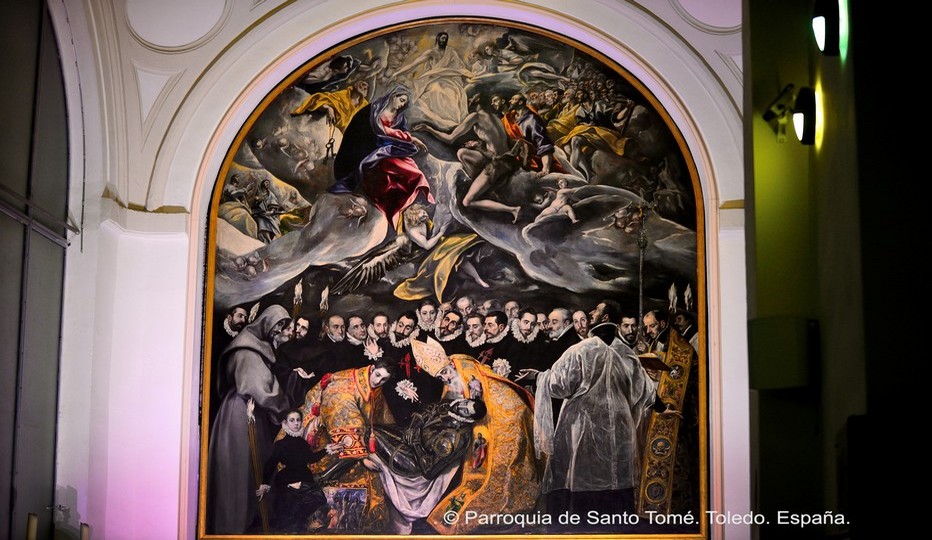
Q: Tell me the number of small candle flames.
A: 5